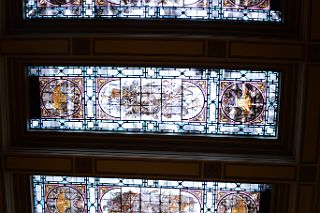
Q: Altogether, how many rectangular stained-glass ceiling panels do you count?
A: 3